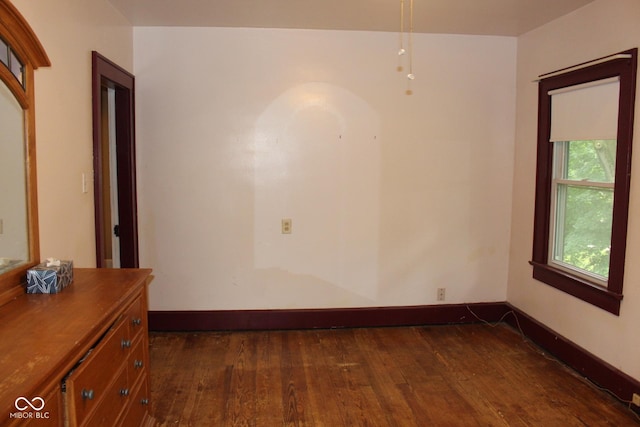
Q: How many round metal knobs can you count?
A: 6